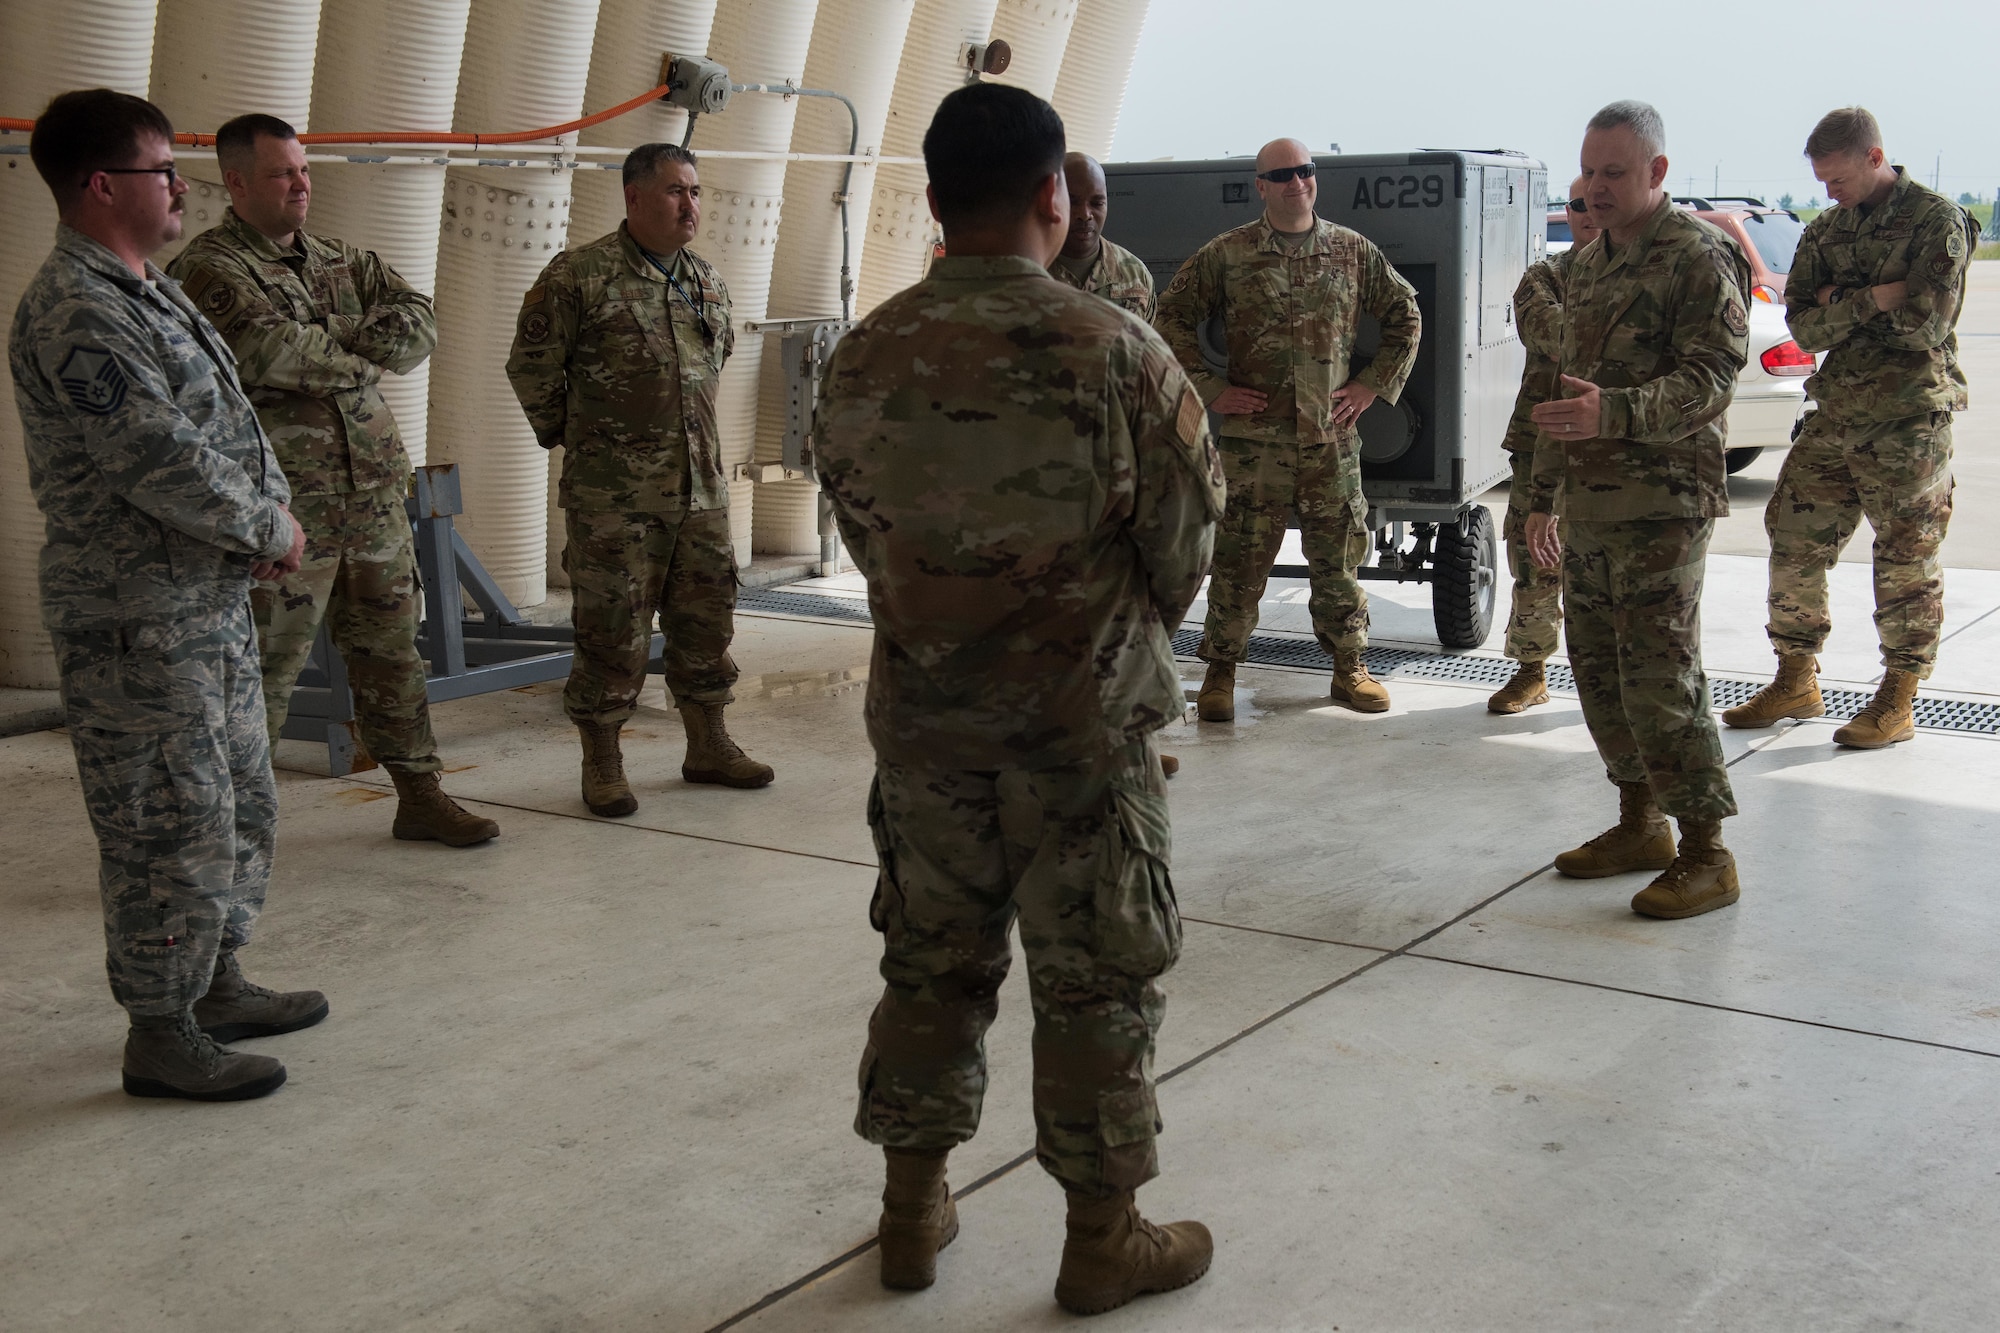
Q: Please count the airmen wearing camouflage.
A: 9